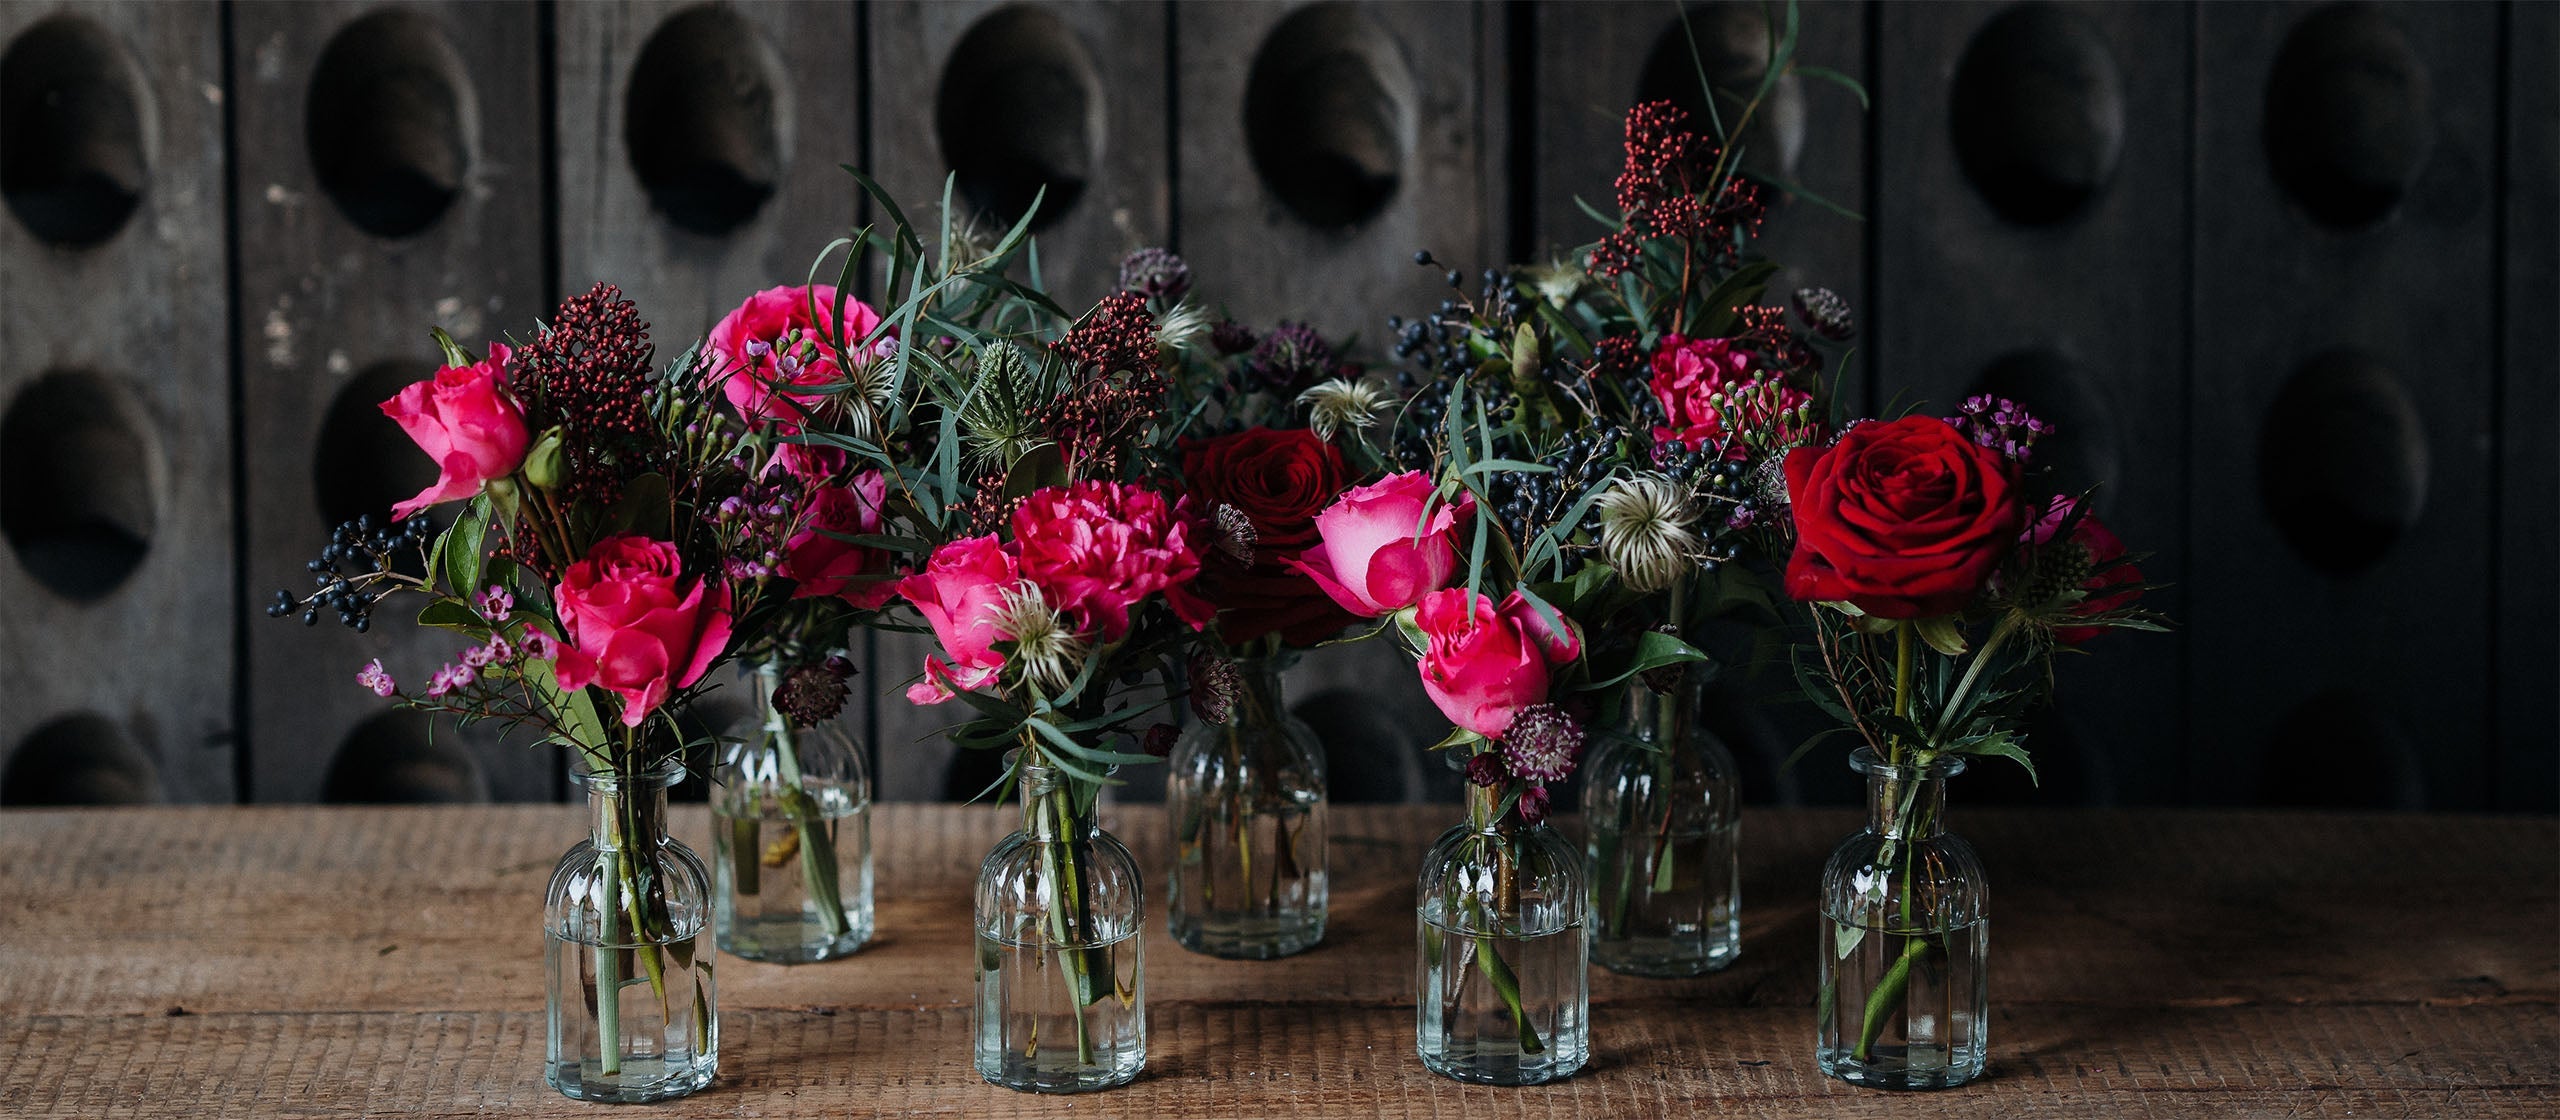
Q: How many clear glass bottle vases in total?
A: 7